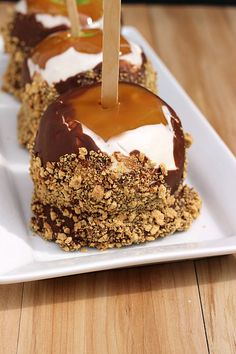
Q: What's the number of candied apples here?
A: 3